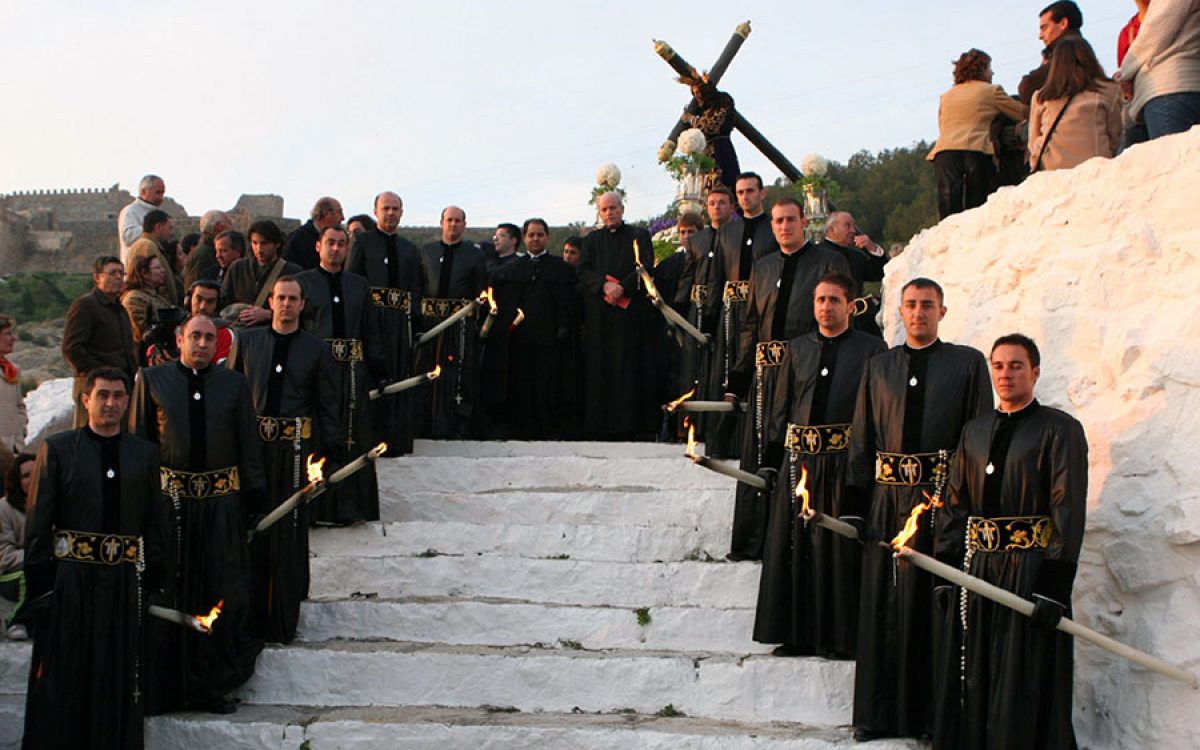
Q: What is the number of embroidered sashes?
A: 12